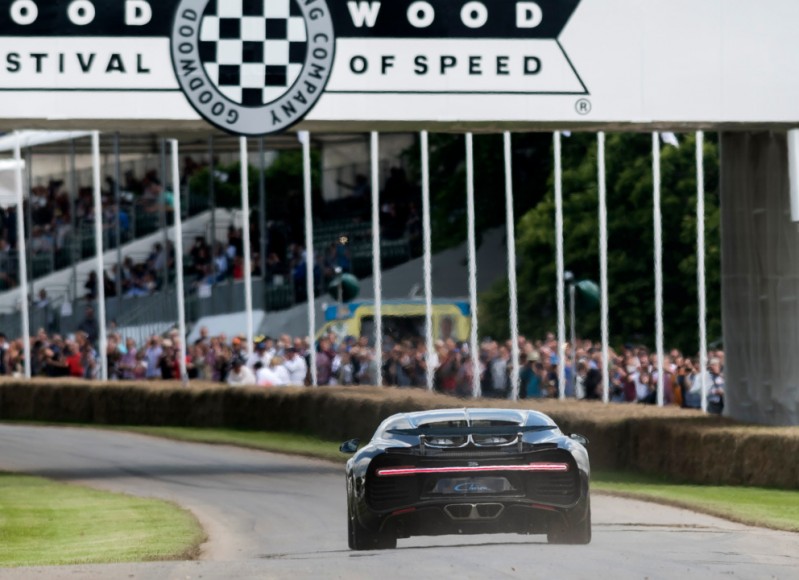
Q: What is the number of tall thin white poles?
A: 13